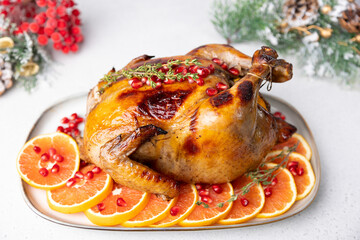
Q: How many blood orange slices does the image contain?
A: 10